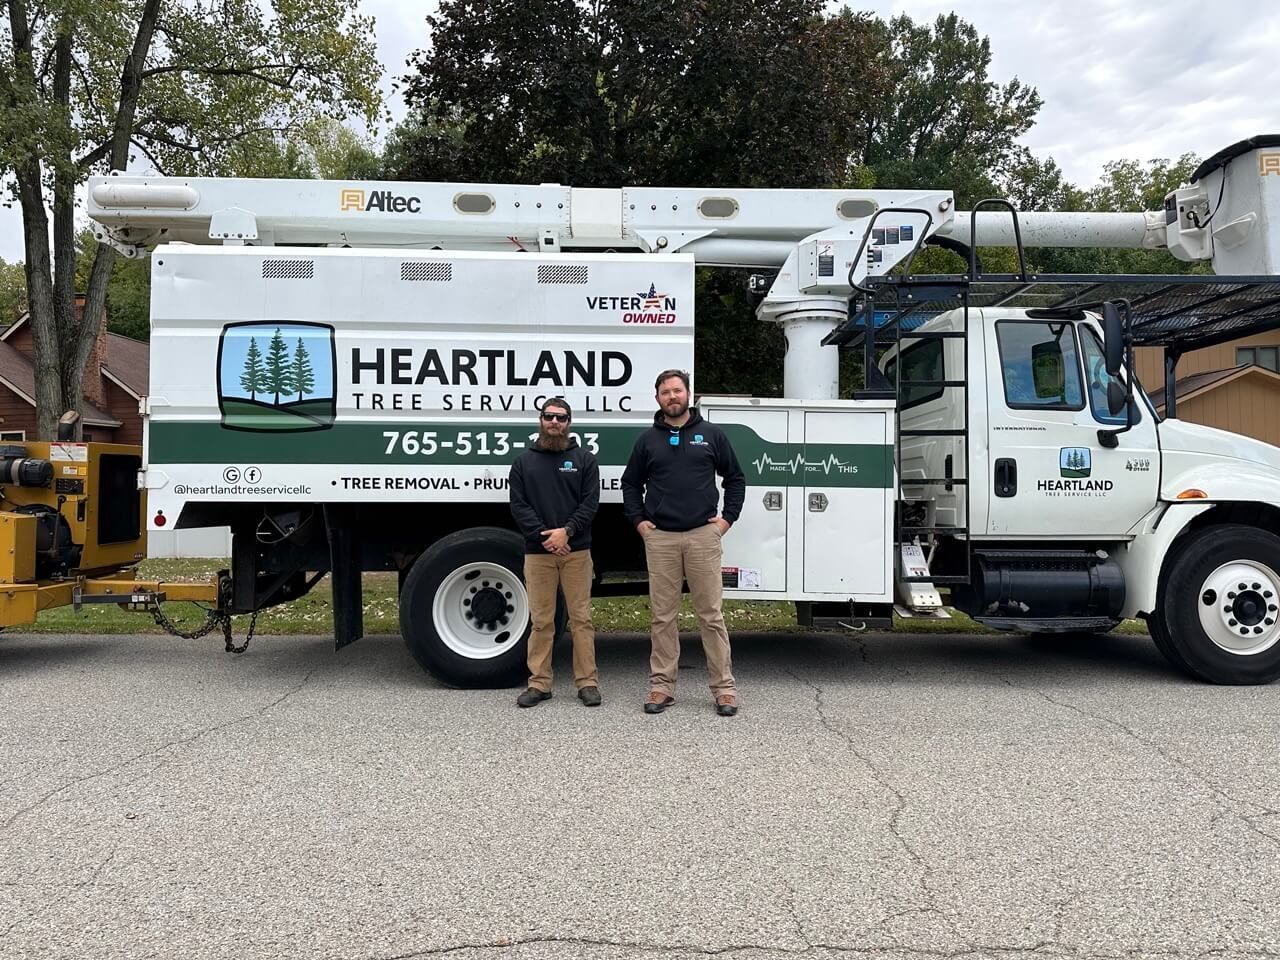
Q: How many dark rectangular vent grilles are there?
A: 3